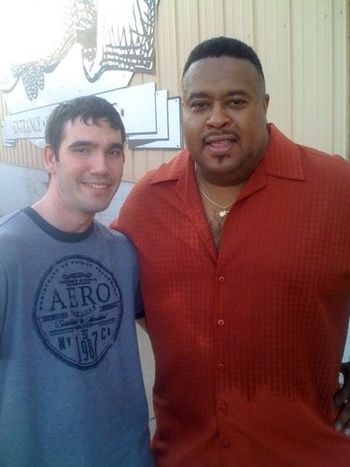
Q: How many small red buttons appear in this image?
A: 5